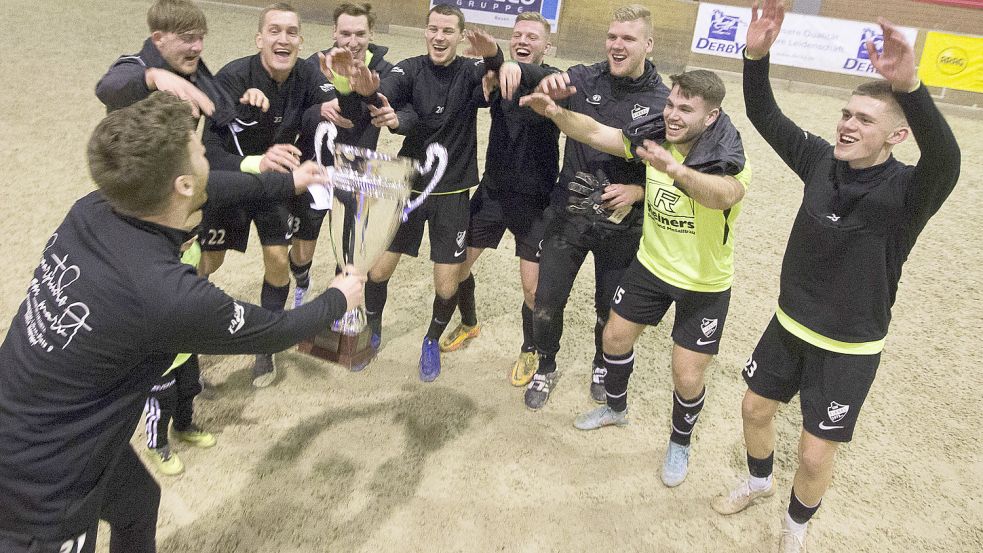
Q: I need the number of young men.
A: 9